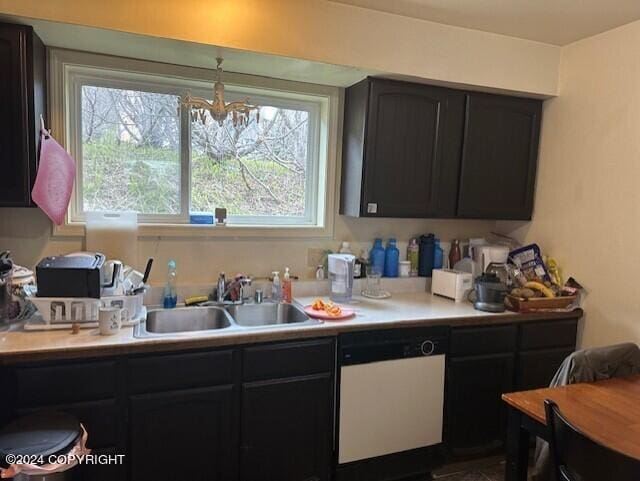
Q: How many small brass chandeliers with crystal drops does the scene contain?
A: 1